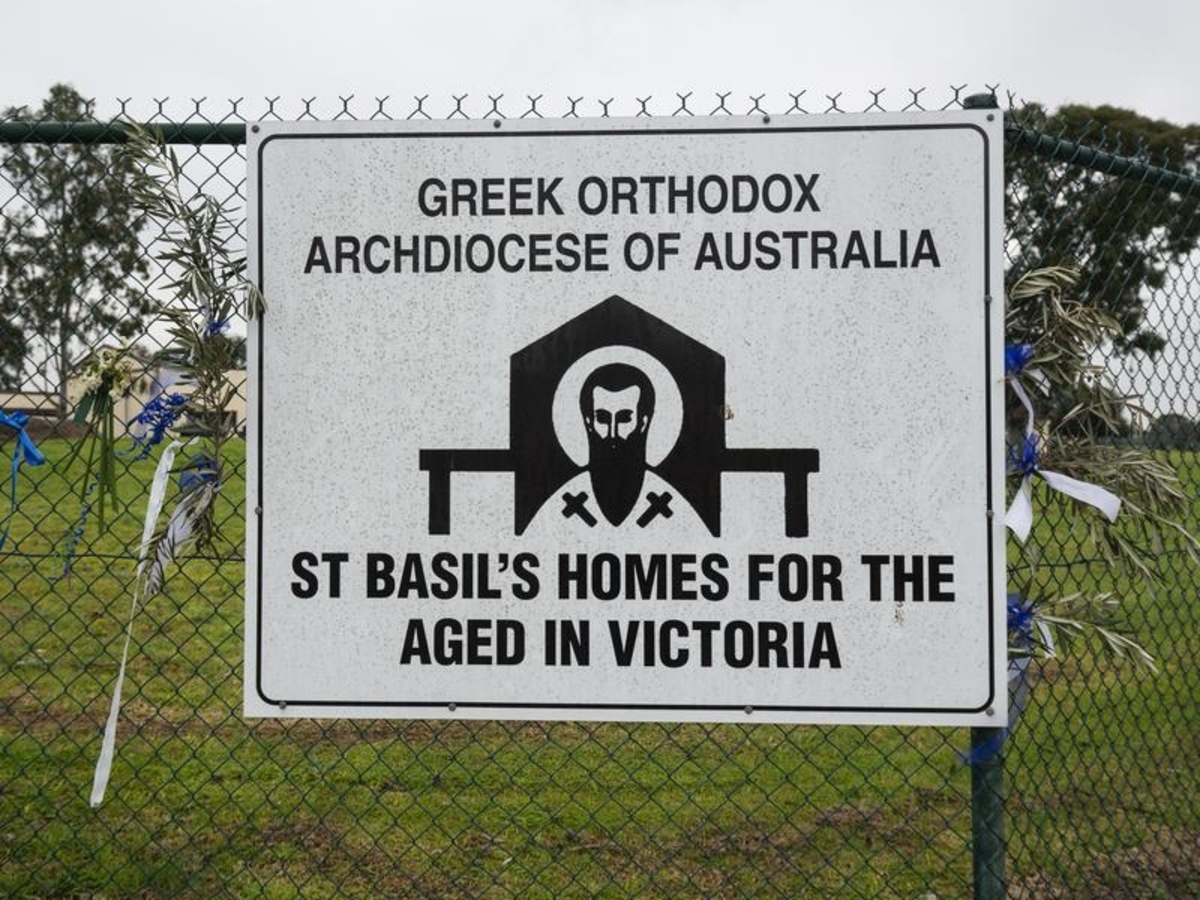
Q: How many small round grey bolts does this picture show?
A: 11